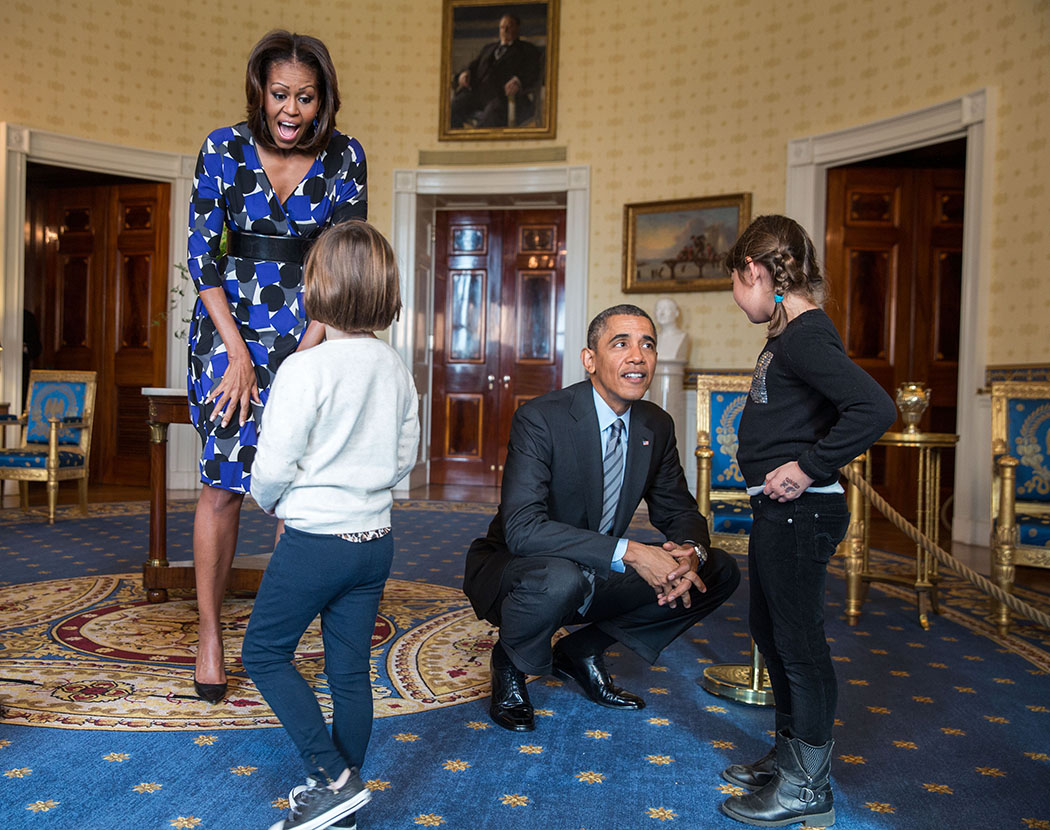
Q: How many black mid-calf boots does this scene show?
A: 2